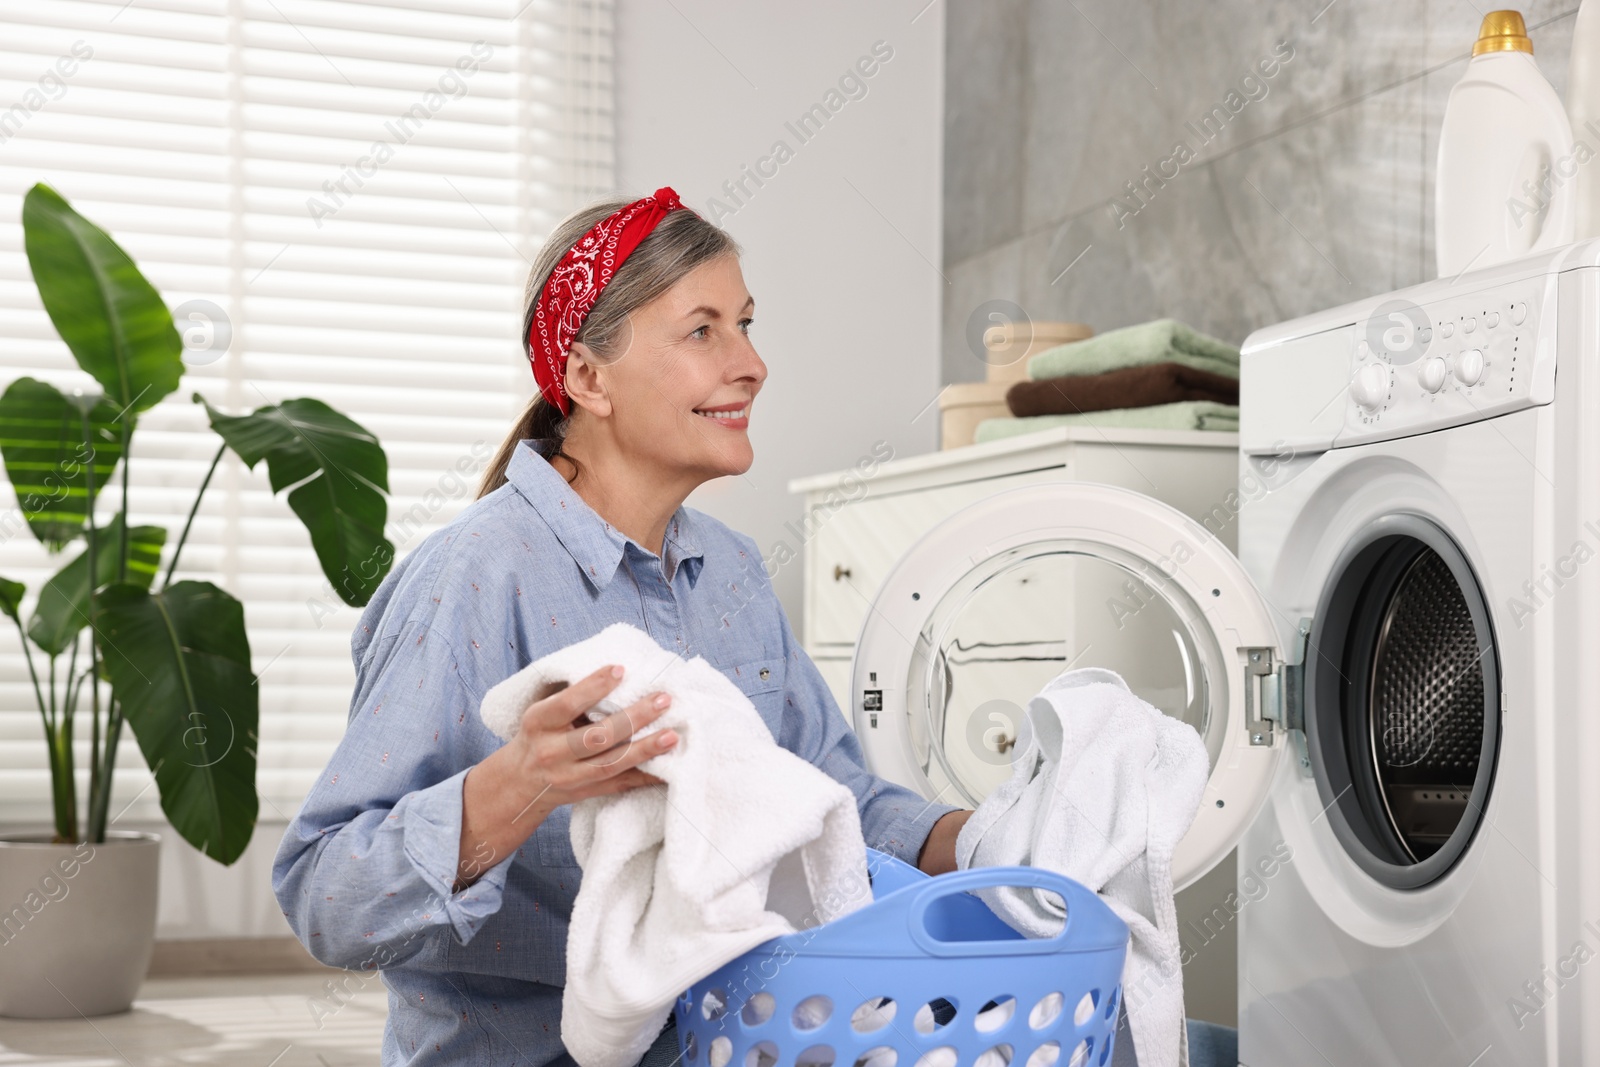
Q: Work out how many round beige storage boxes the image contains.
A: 2